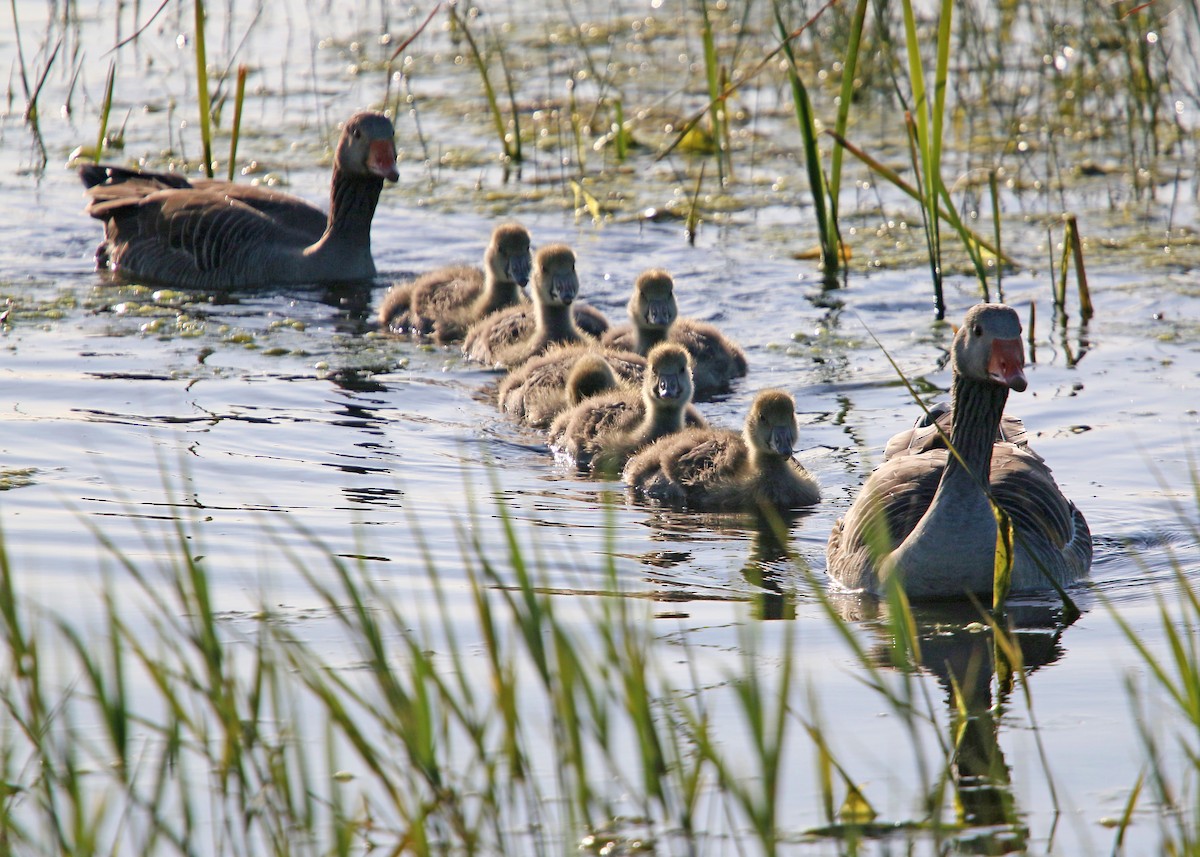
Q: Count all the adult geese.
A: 2